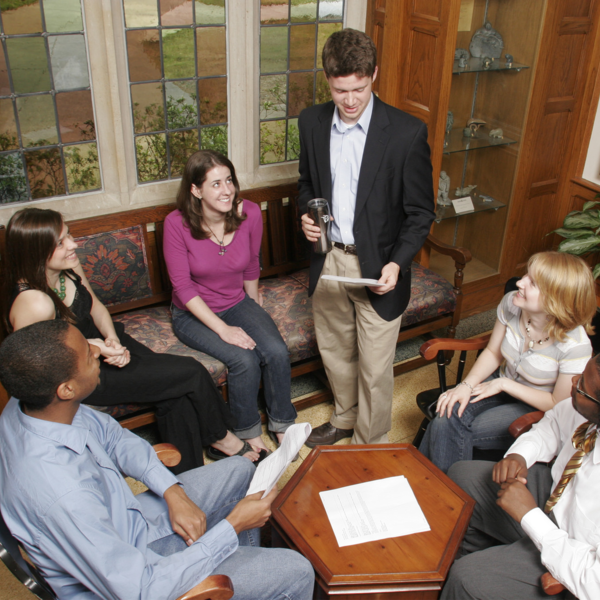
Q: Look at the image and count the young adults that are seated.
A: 5